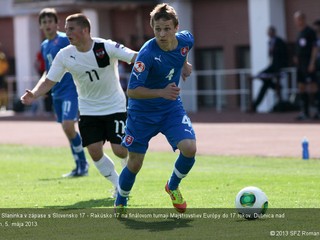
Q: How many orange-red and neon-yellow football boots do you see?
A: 2